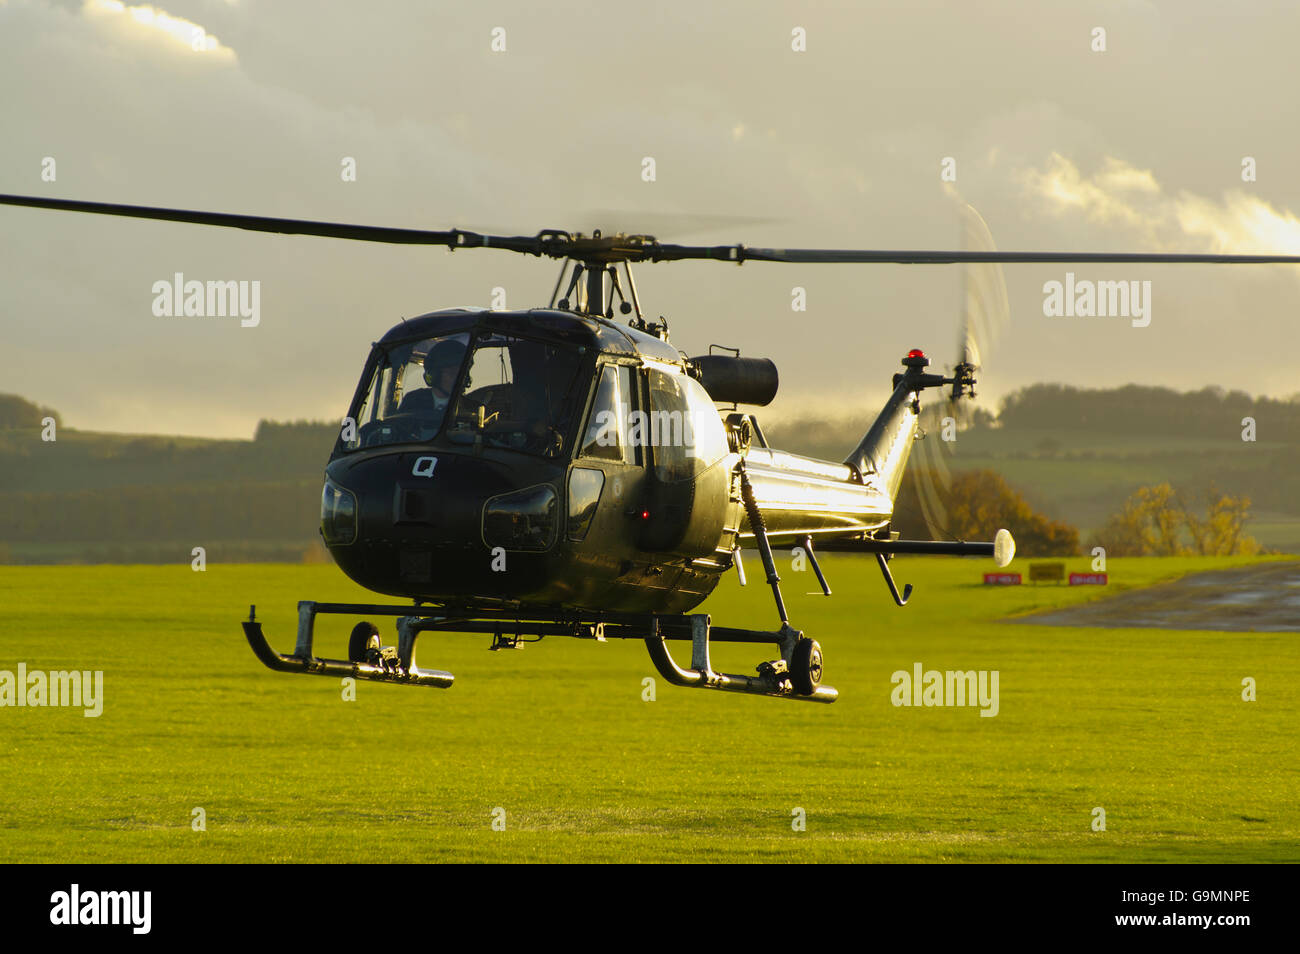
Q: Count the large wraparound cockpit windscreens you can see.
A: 2